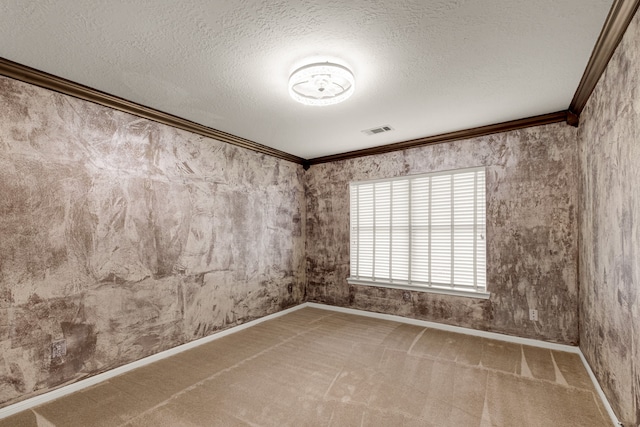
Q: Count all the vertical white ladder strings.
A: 7